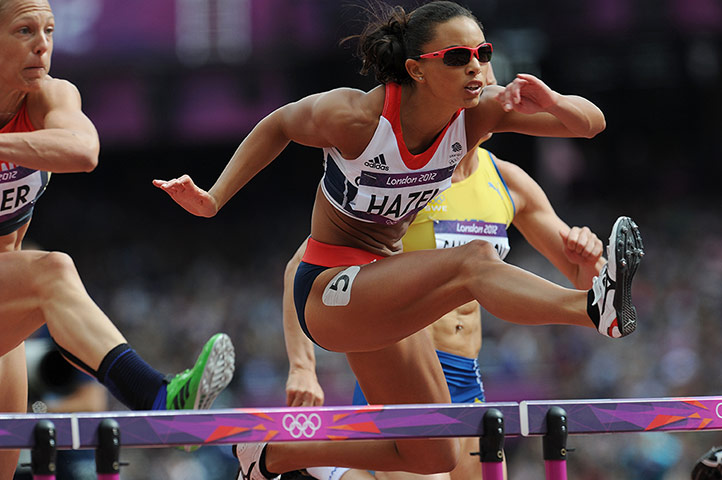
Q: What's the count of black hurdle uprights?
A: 4